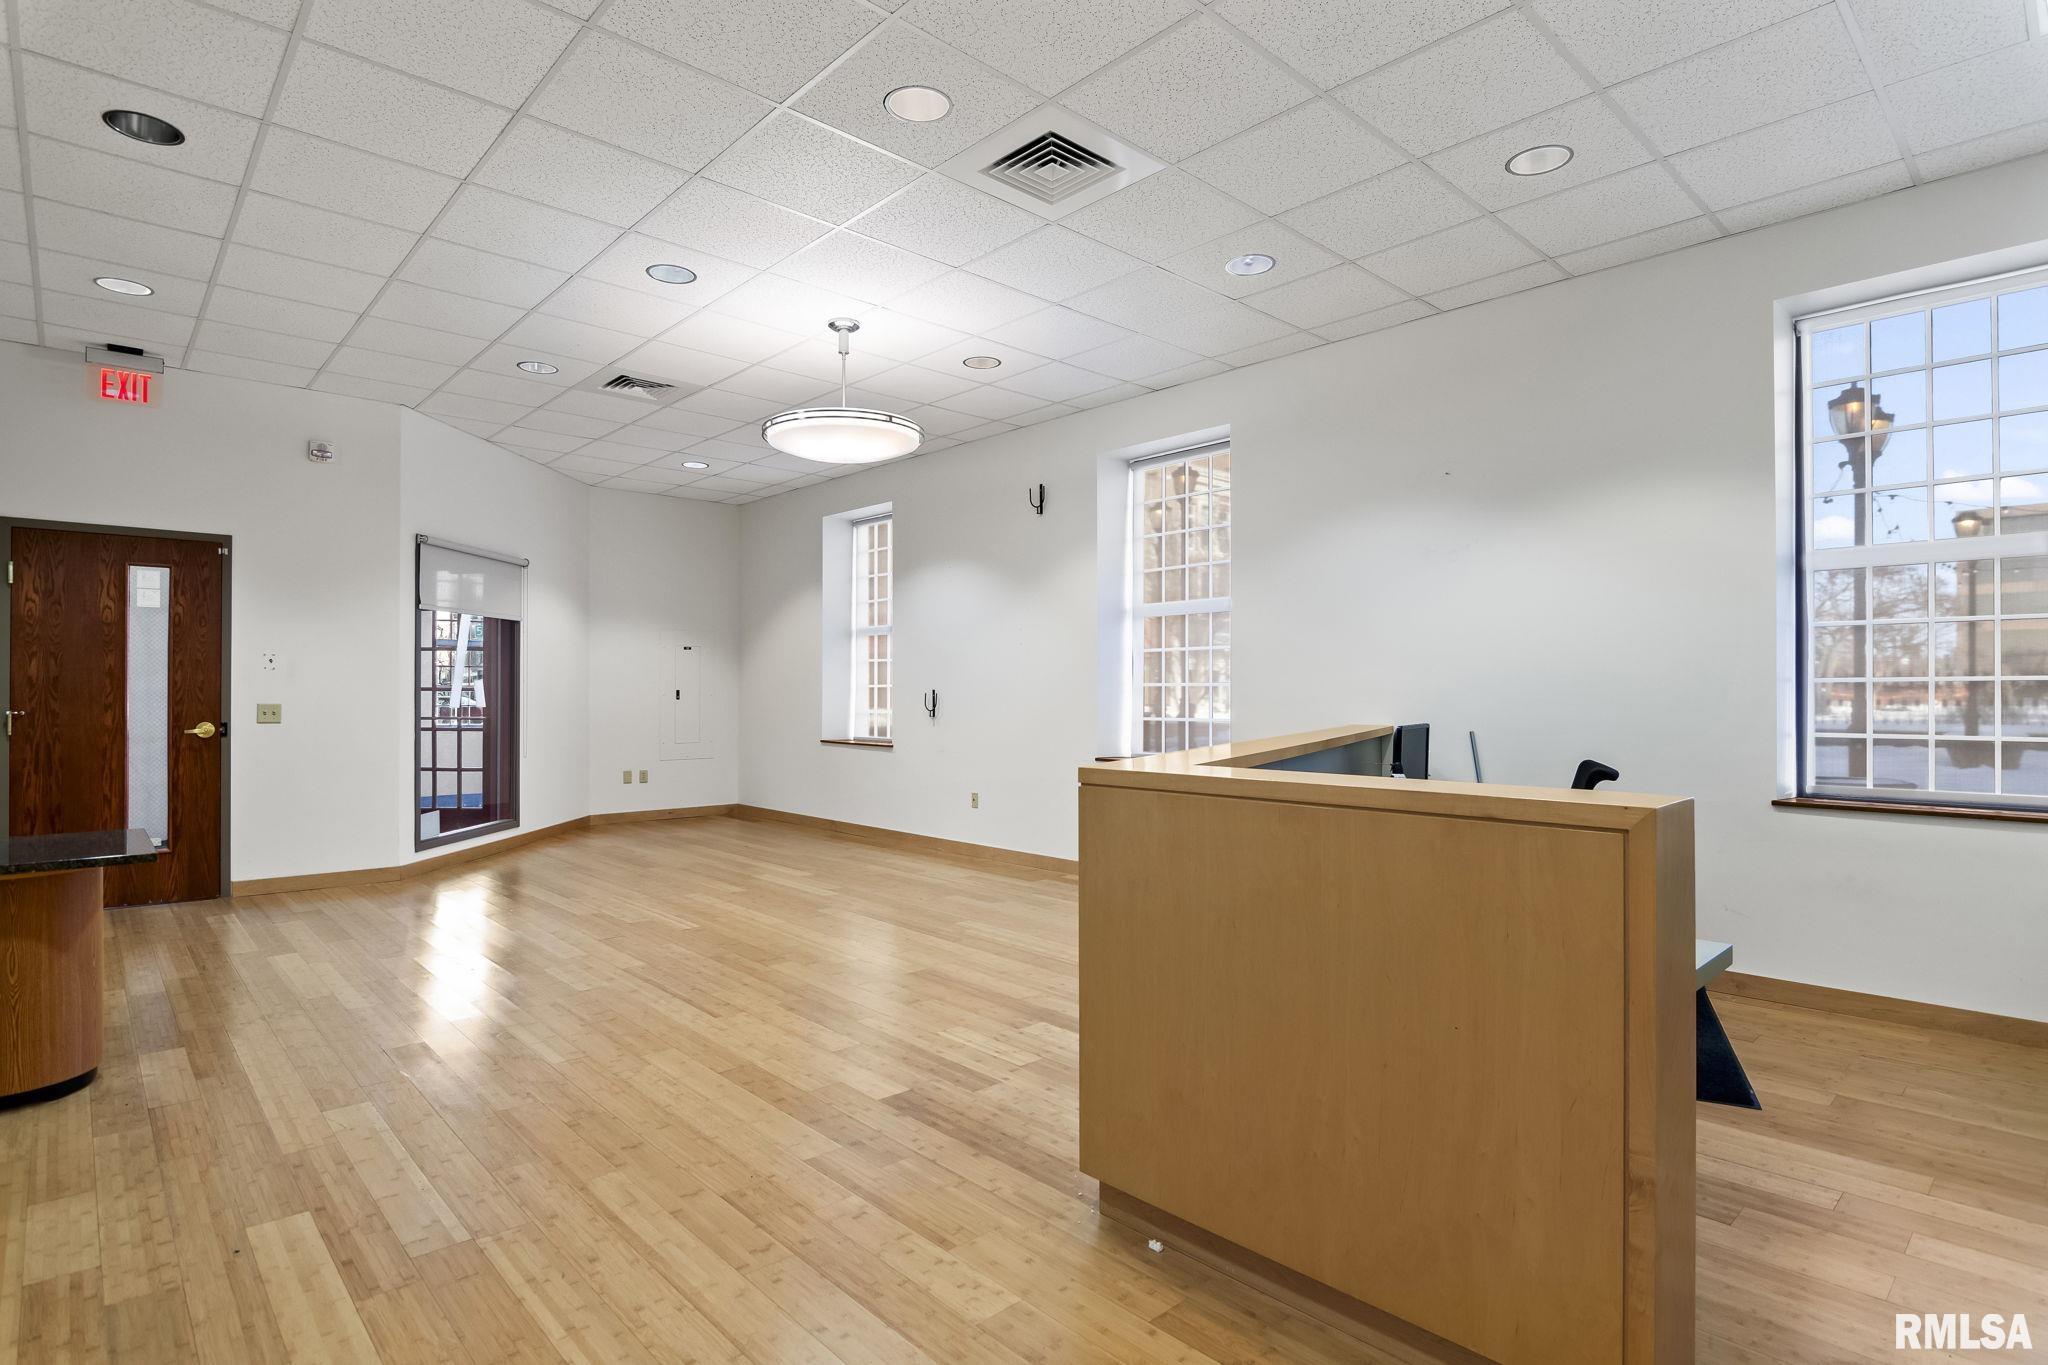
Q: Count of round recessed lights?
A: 9